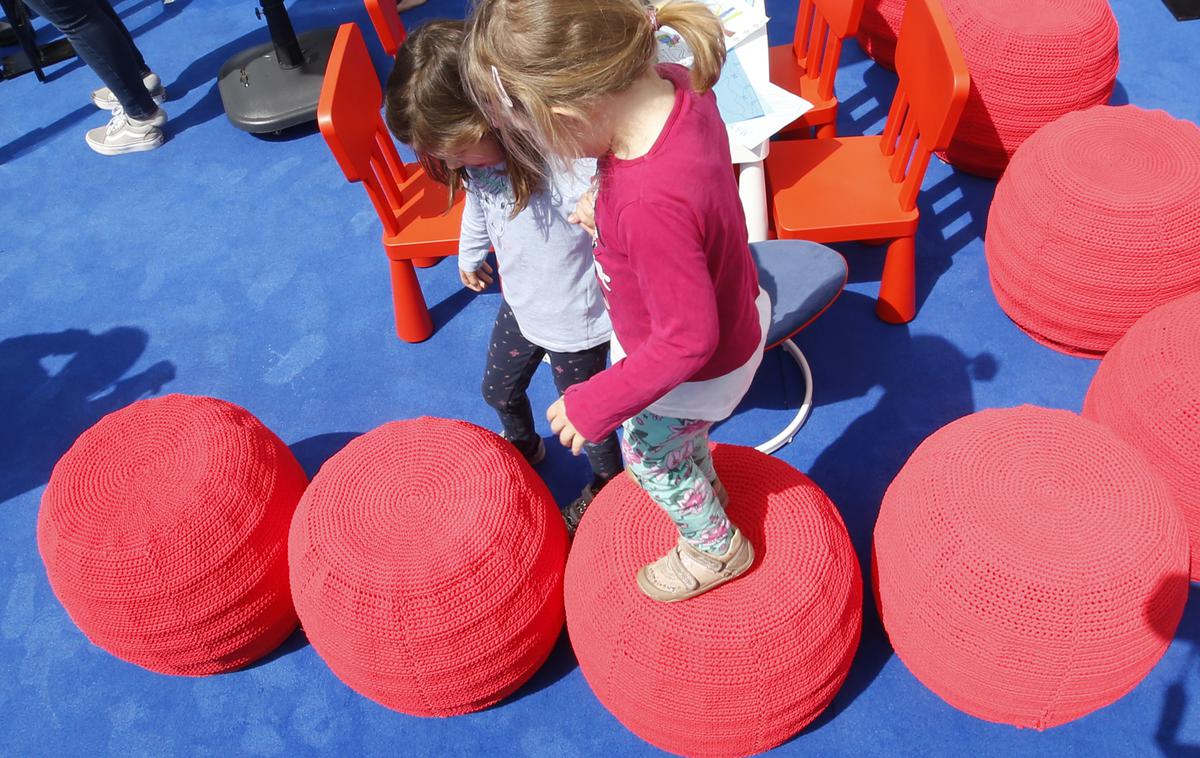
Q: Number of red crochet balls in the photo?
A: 8